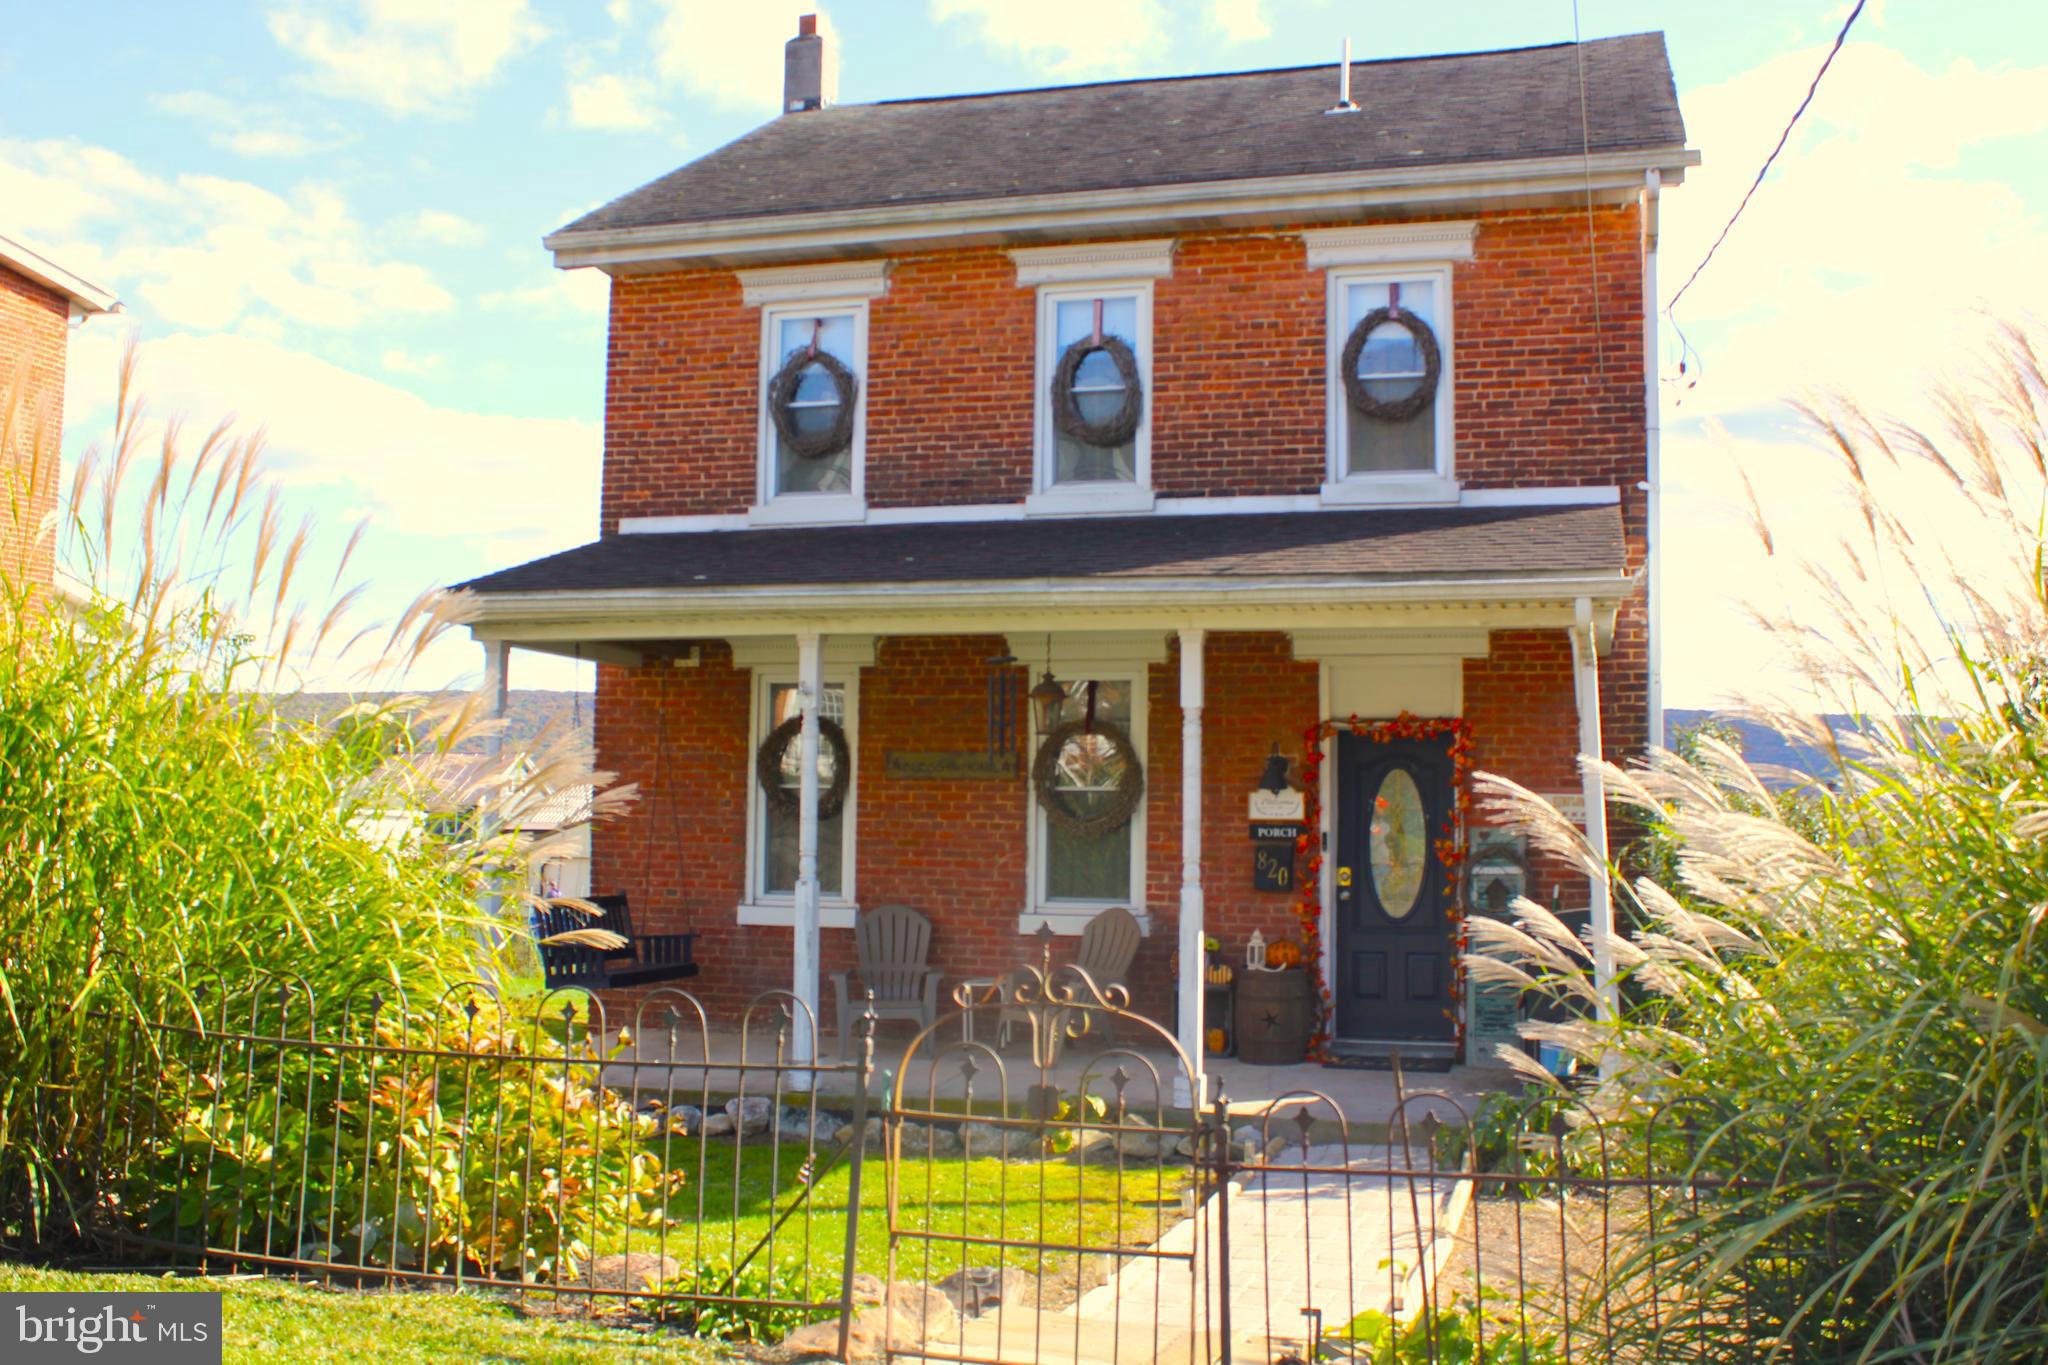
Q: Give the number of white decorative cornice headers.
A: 6